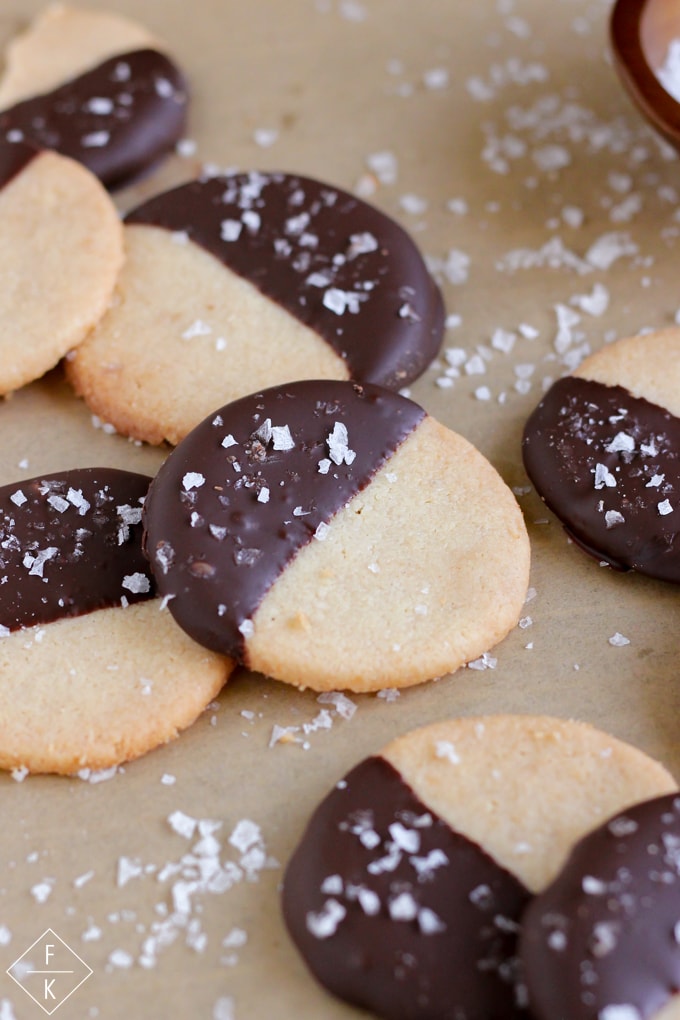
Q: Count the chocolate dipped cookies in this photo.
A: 8